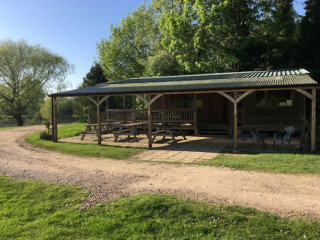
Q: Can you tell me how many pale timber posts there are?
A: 5